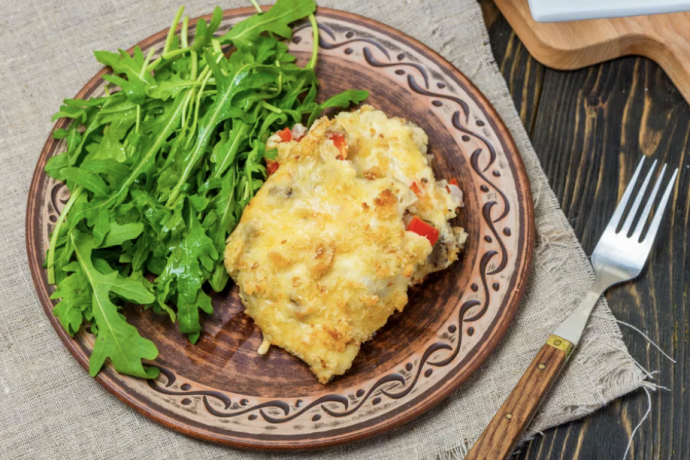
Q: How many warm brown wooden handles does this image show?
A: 1